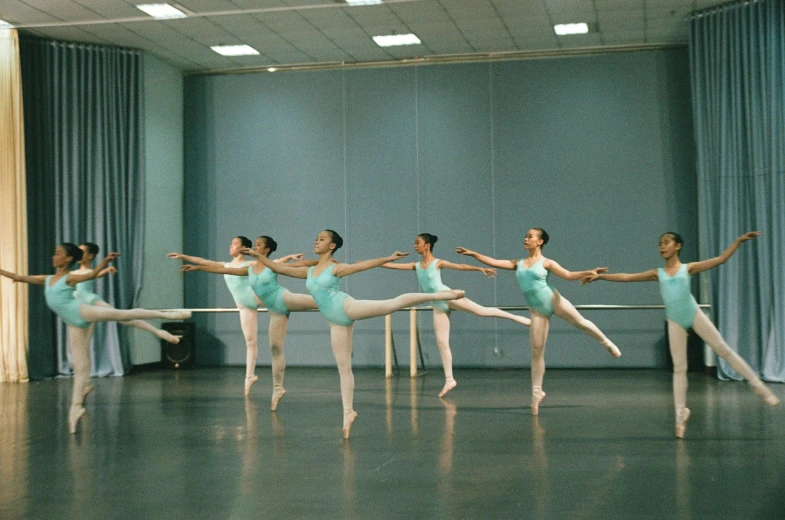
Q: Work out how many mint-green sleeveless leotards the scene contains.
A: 8